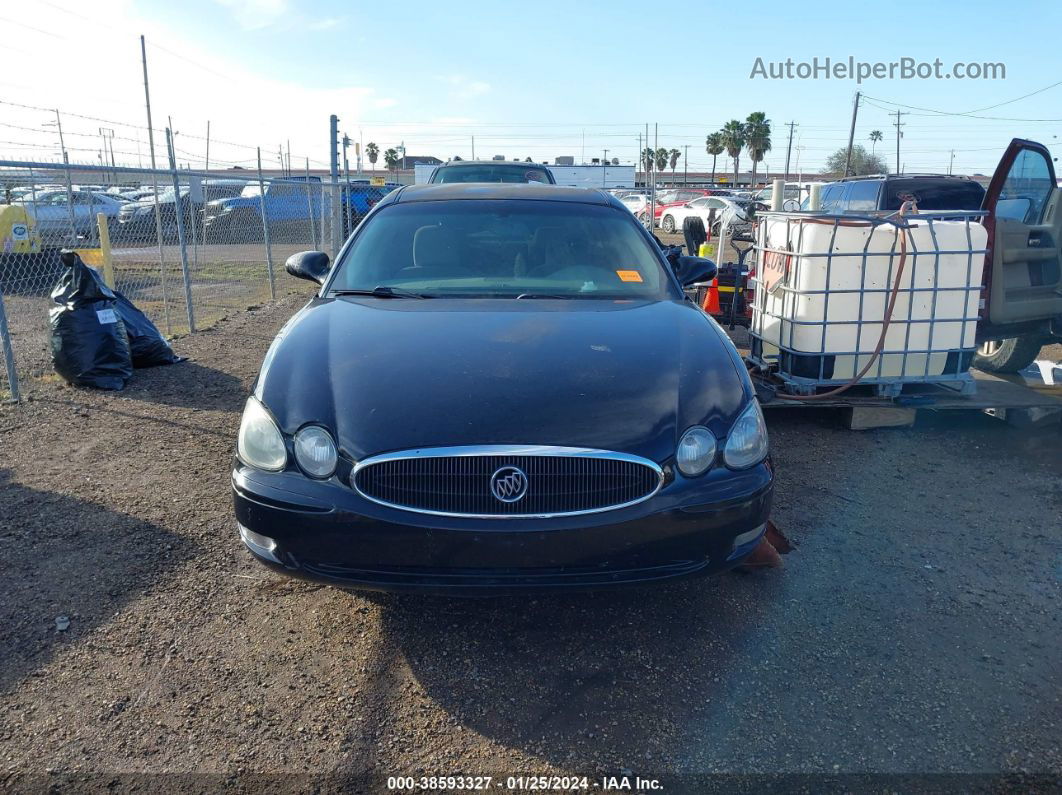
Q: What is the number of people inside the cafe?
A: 0